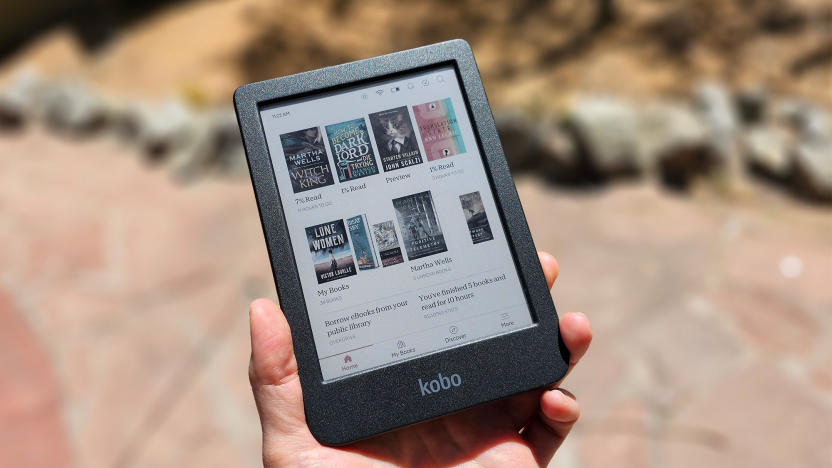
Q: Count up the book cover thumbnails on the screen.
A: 9